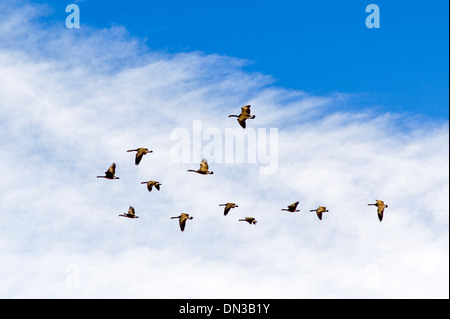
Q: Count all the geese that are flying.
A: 12